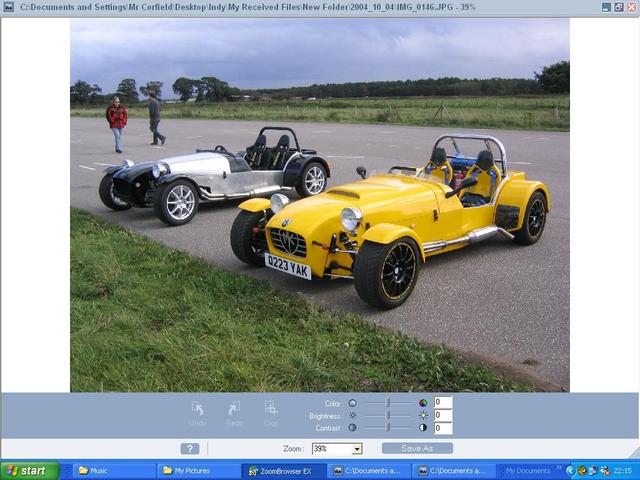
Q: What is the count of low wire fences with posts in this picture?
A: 1